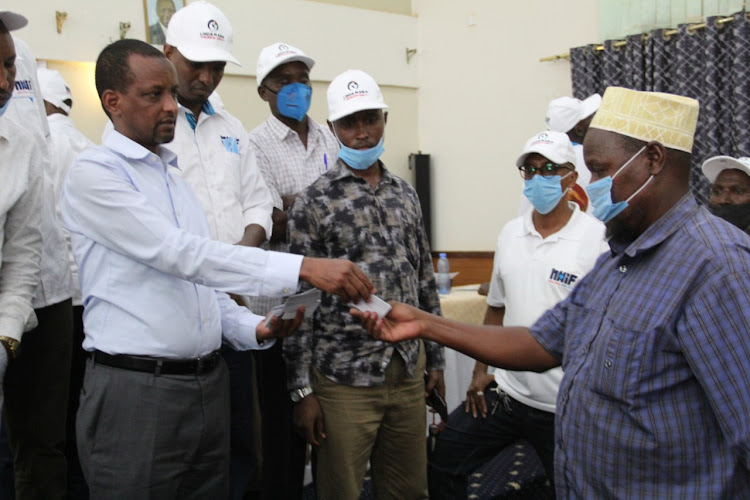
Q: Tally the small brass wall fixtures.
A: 3